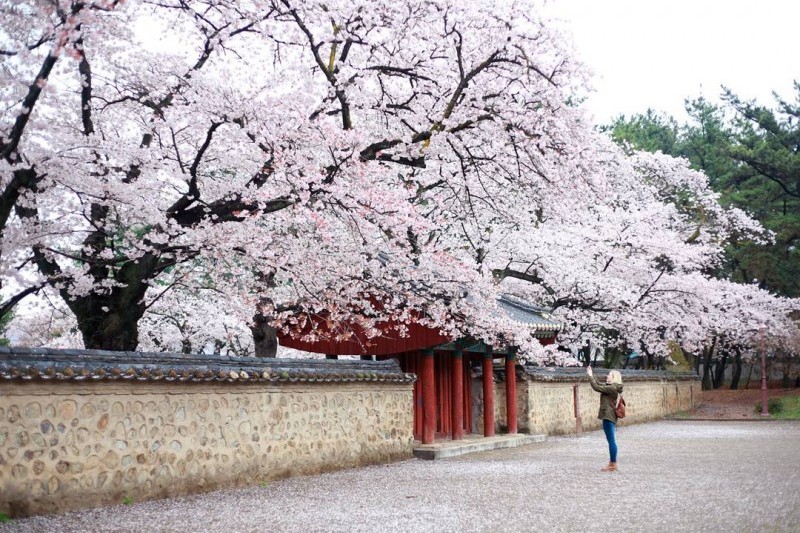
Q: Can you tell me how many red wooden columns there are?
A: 4